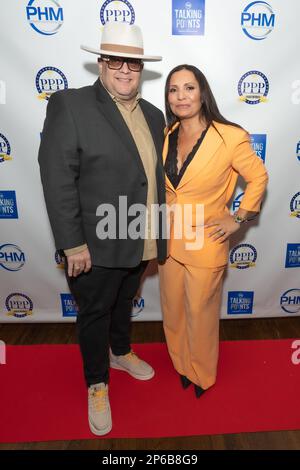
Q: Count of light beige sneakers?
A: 2